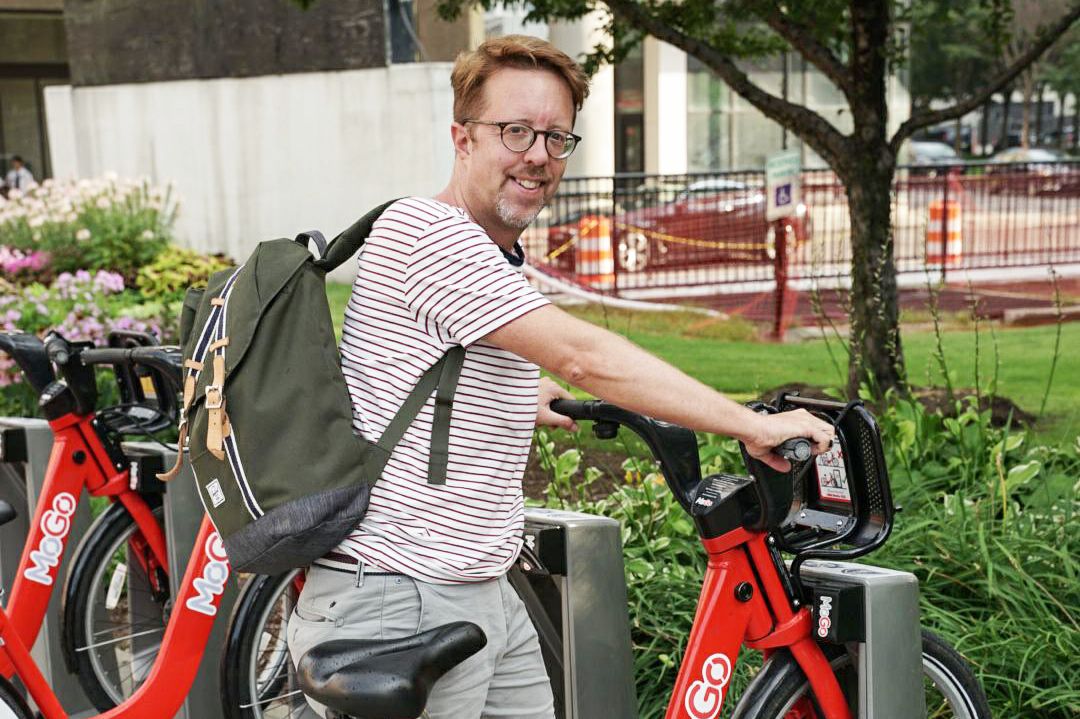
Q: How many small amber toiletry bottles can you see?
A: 0